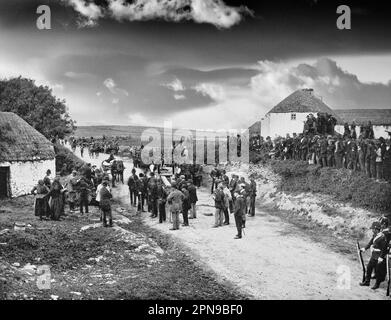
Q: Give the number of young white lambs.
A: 0